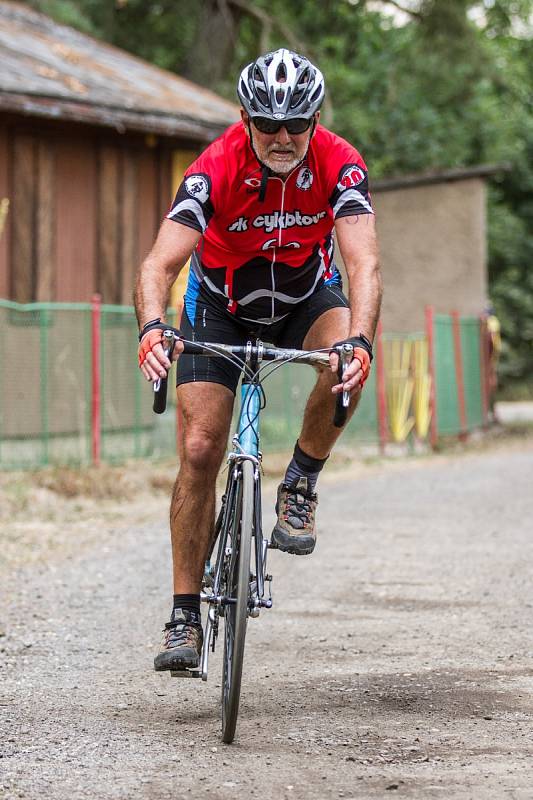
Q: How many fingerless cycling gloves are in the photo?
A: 2